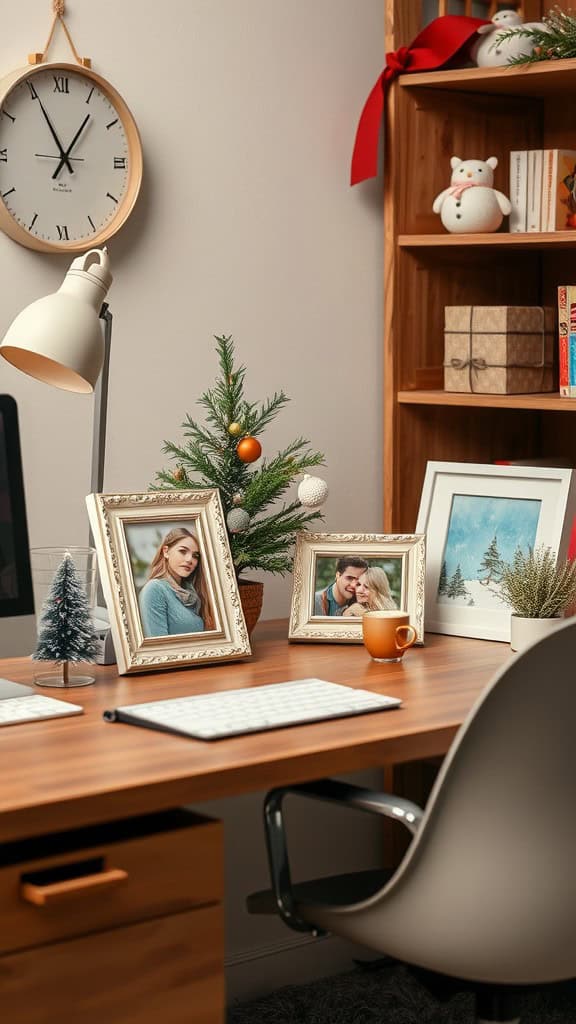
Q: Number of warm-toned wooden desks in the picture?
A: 1